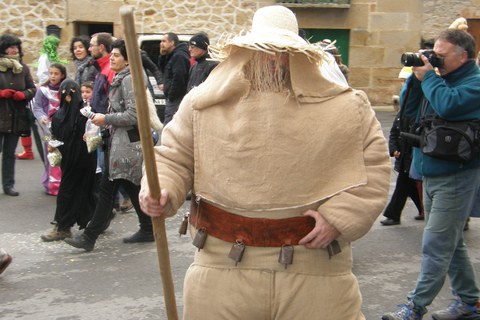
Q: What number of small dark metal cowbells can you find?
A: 5